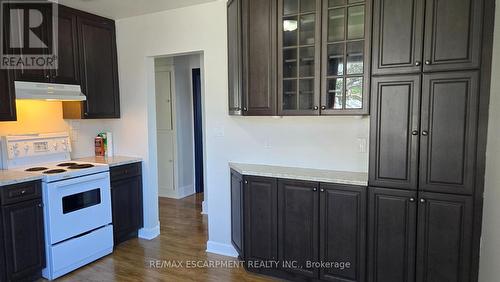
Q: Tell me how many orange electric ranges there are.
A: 0